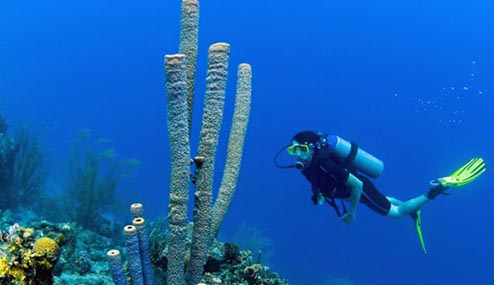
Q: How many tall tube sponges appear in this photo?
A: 4